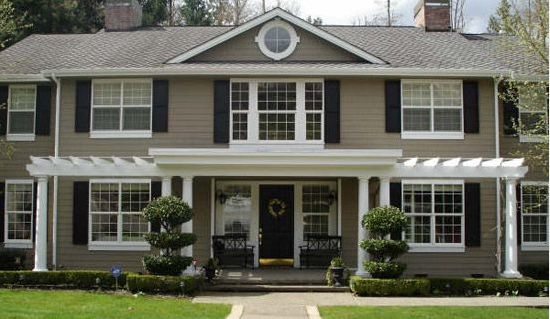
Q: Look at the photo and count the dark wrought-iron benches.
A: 2